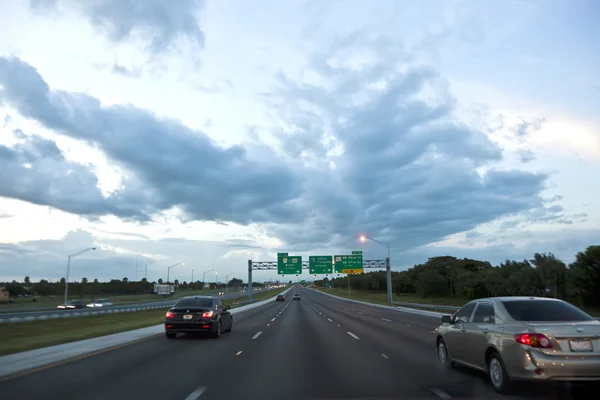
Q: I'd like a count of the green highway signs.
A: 3